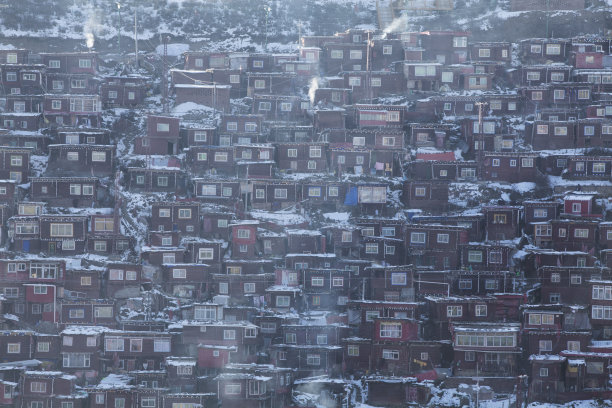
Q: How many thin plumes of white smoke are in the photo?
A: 3